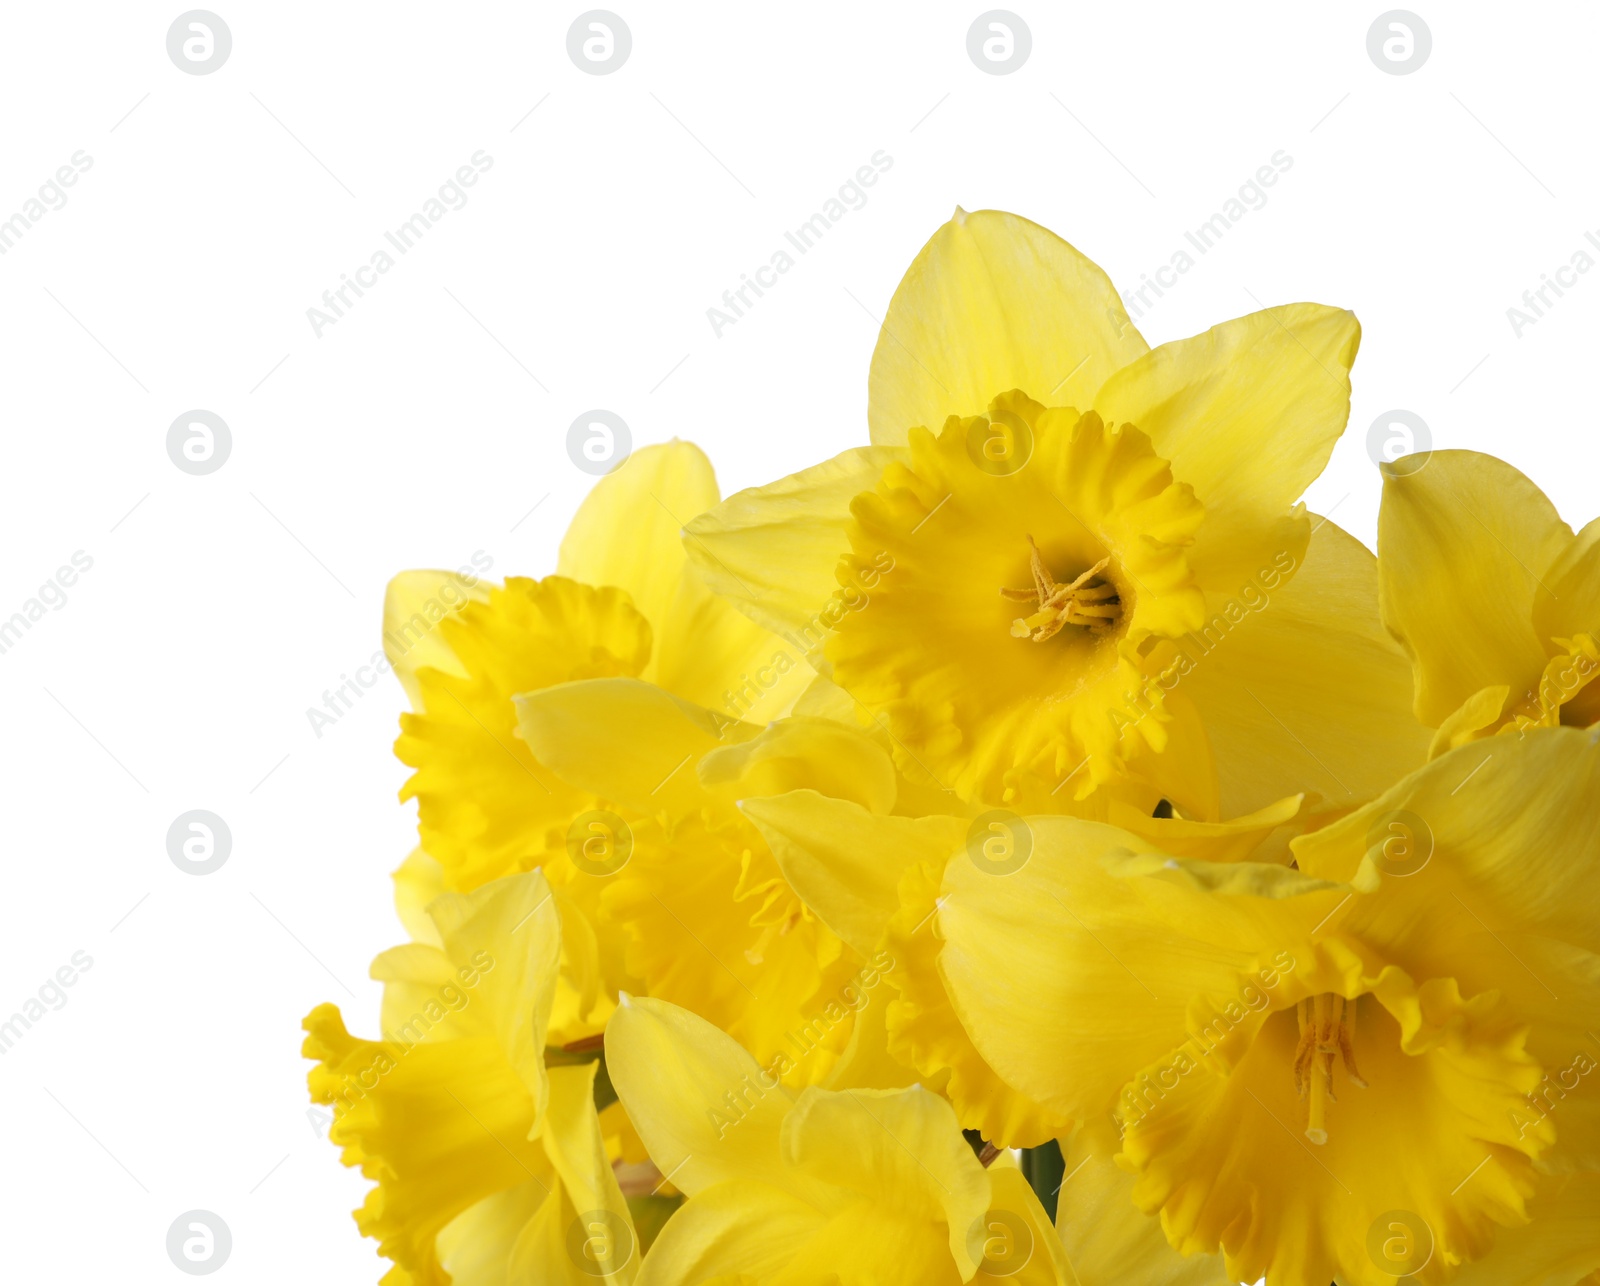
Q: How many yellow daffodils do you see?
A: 8